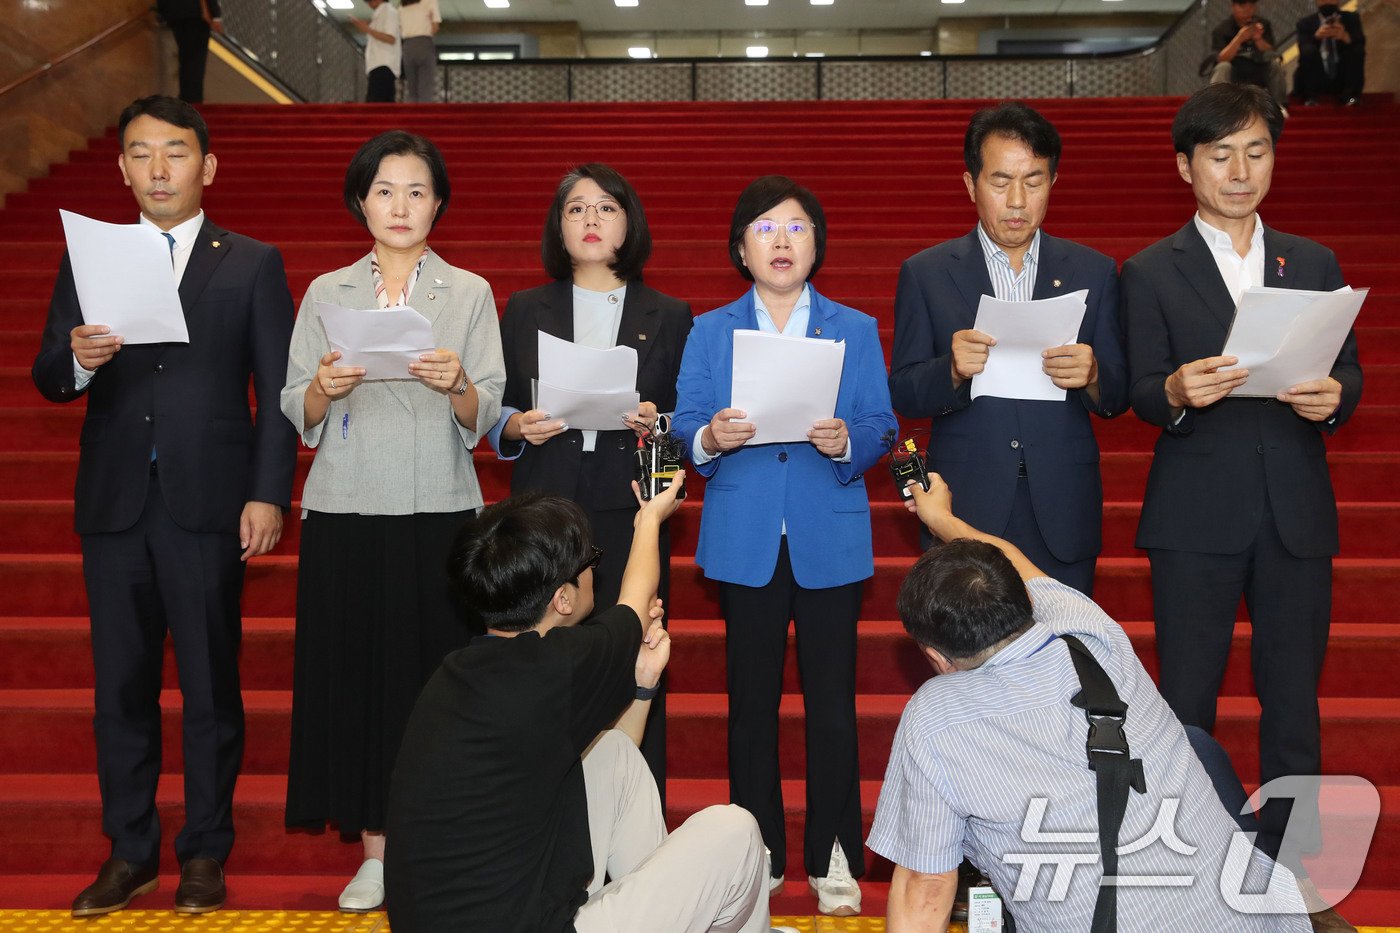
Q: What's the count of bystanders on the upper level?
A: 5